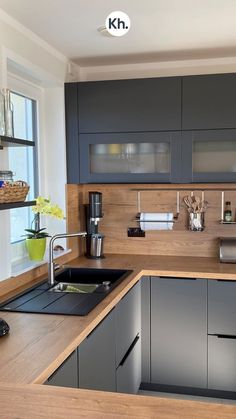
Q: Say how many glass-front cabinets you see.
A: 2